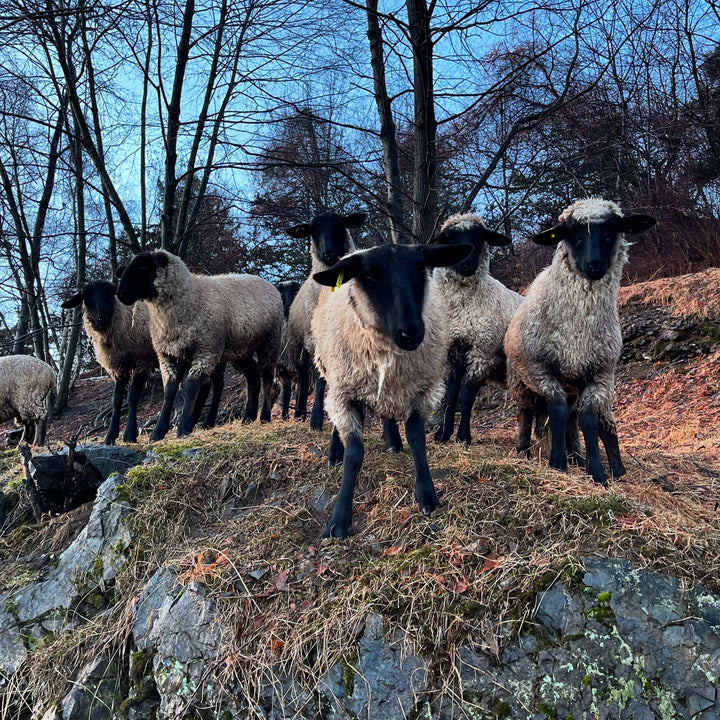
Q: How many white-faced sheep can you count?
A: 0